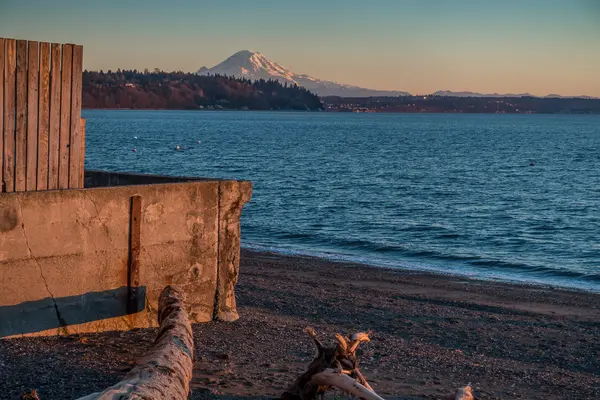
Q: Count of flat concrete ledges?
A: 1